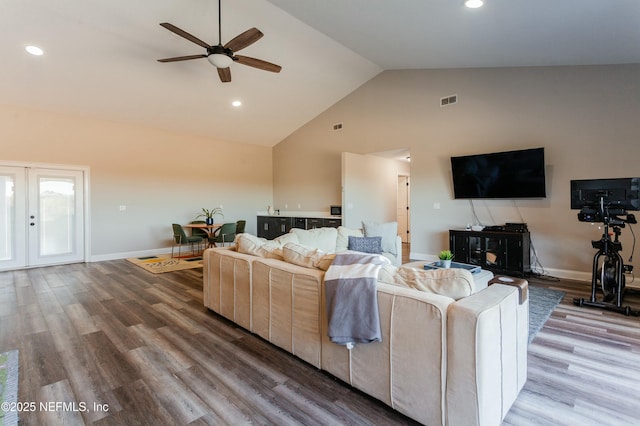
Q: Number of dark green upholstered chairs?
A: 4